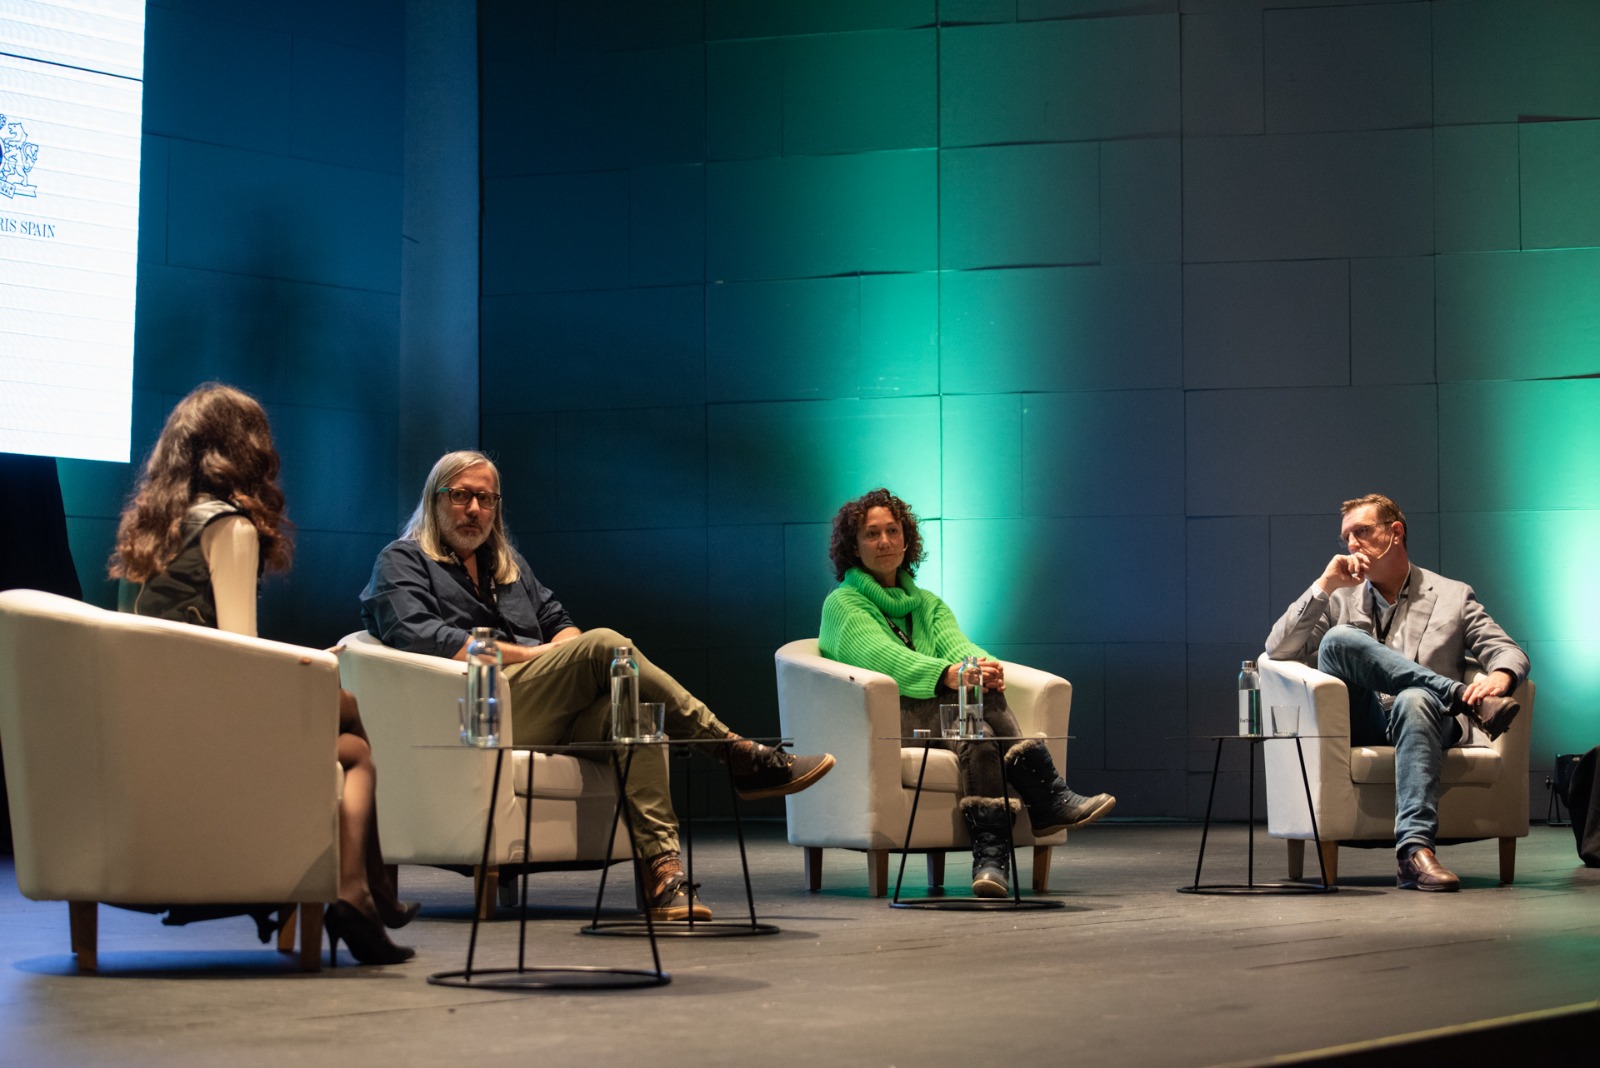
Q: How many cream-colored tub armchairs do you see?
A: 4